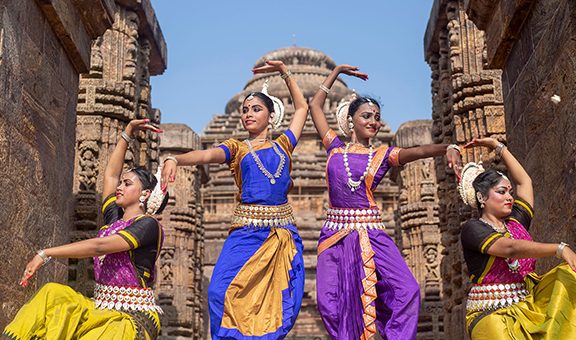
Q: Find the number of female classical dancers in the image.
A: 4